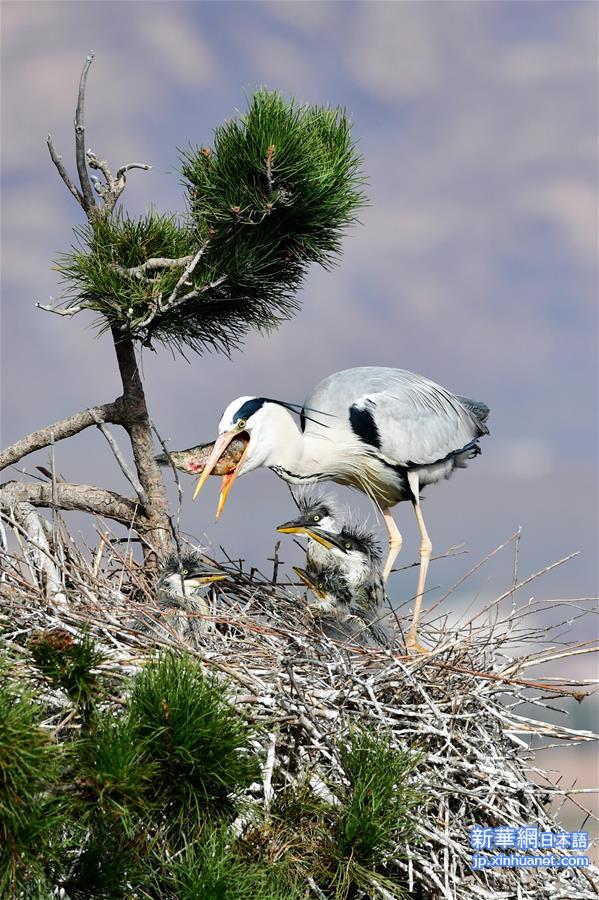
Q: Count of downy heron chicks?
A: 4